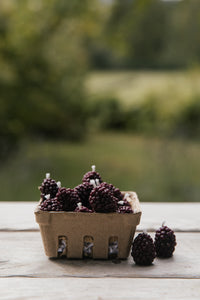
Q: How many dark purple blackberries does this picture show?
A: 11